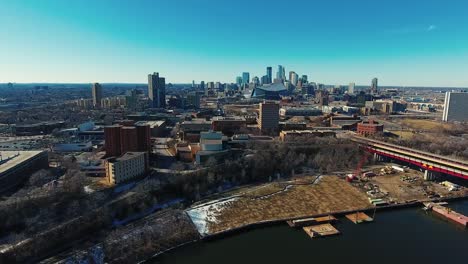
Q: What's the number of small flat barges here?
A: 3